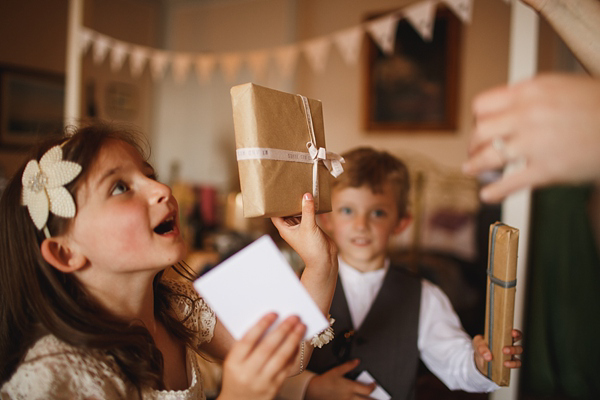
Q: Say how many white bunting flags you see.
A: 15